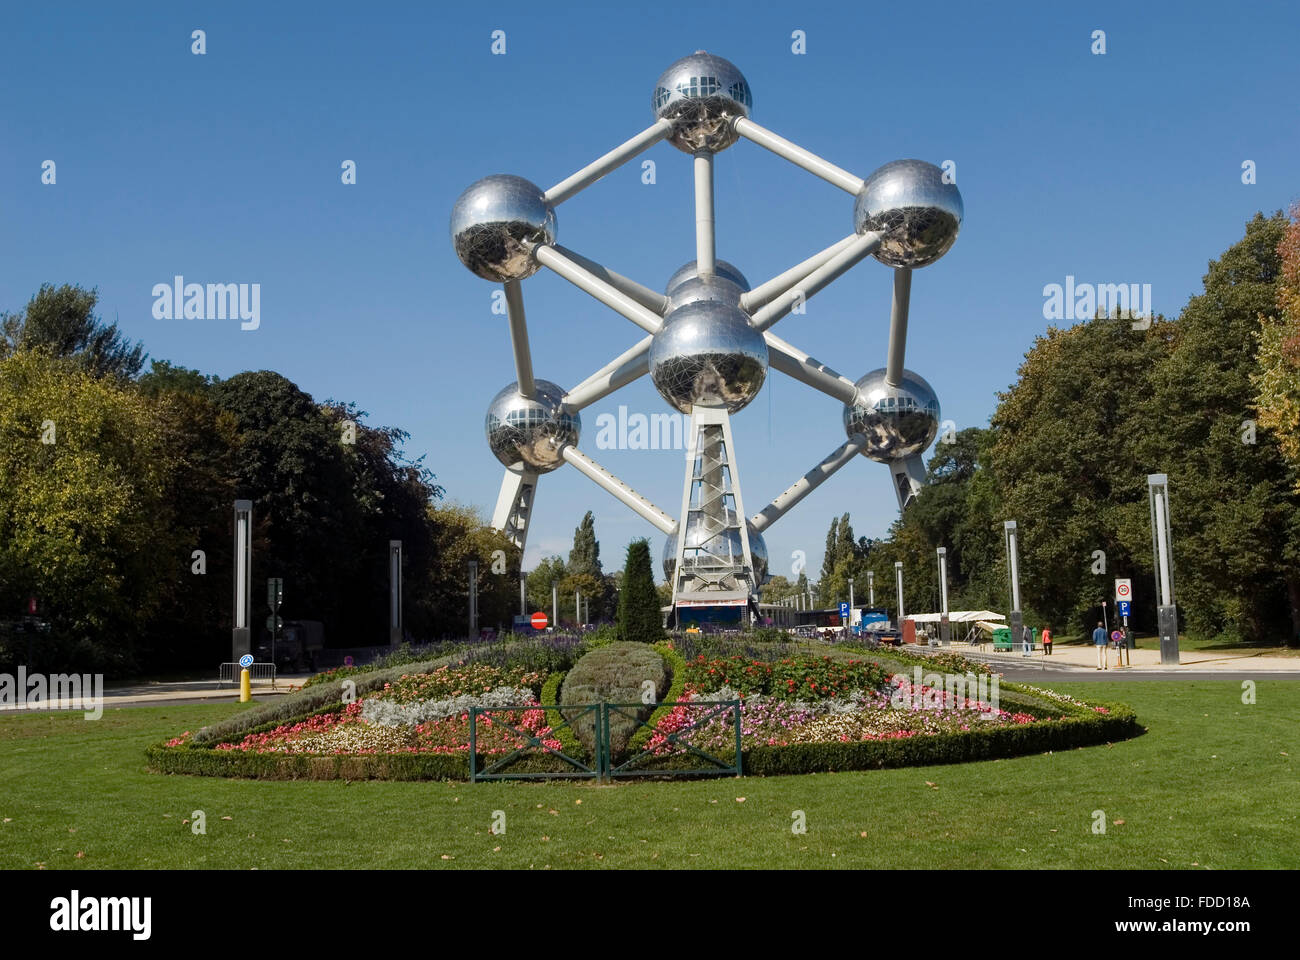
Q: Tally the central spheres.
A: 3